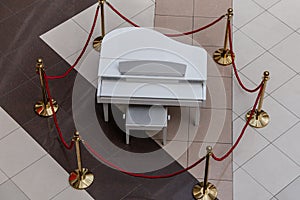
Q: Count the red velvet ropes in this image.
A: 6